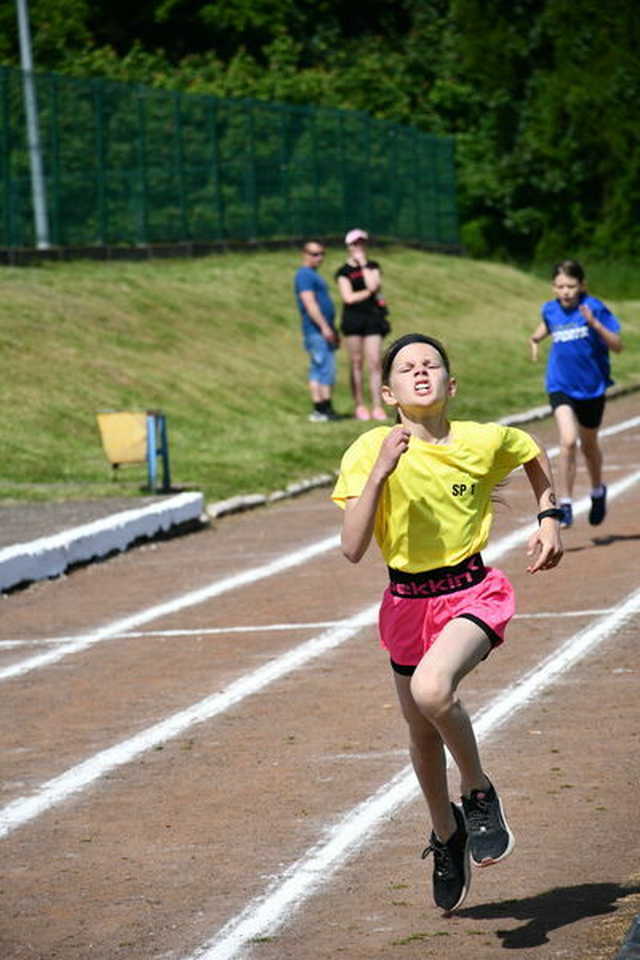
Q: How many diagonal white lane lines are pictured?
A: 3